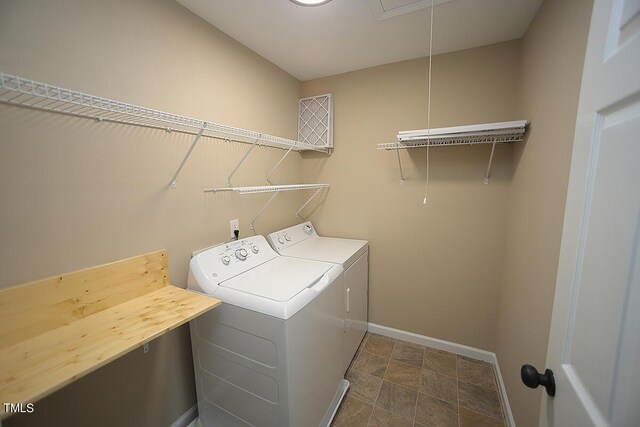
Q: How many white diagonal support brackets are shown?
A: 7